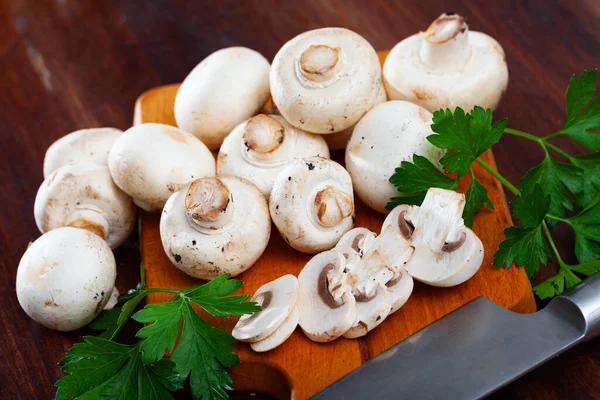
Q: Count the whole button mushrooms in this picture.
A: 11